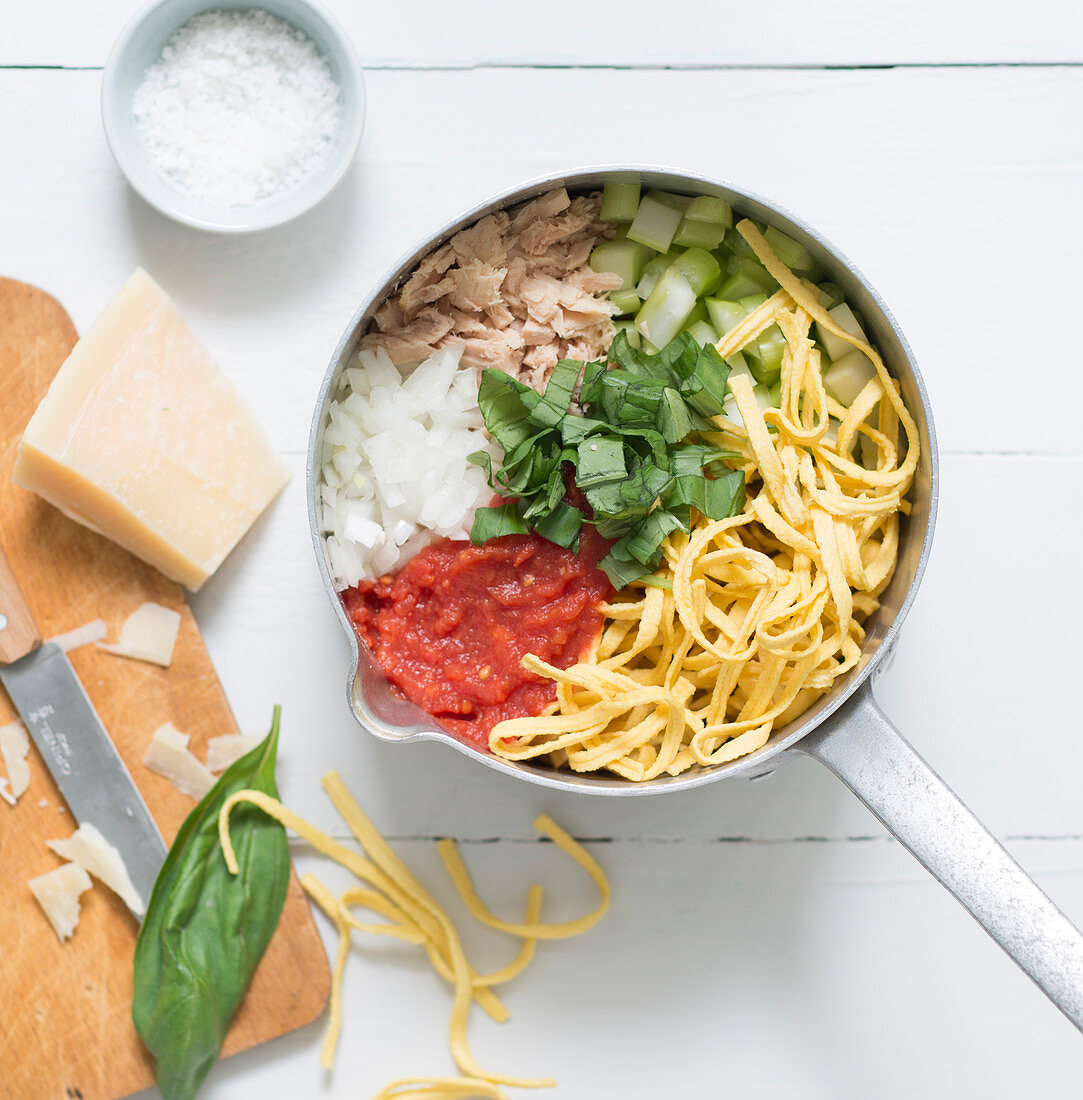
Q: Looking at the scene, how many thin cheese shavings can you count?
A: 7